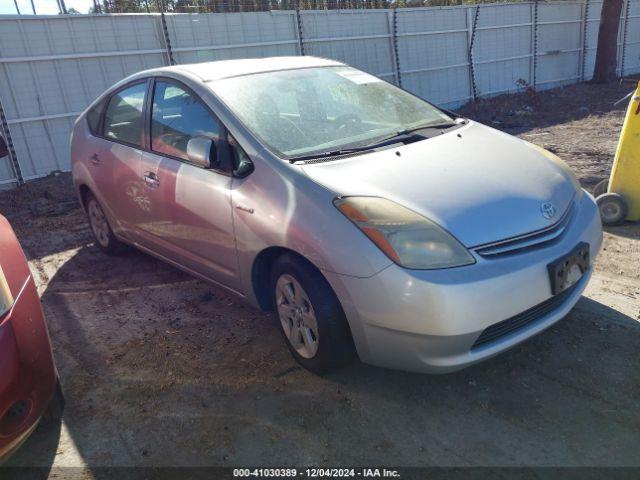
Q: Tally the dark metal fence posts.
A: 8